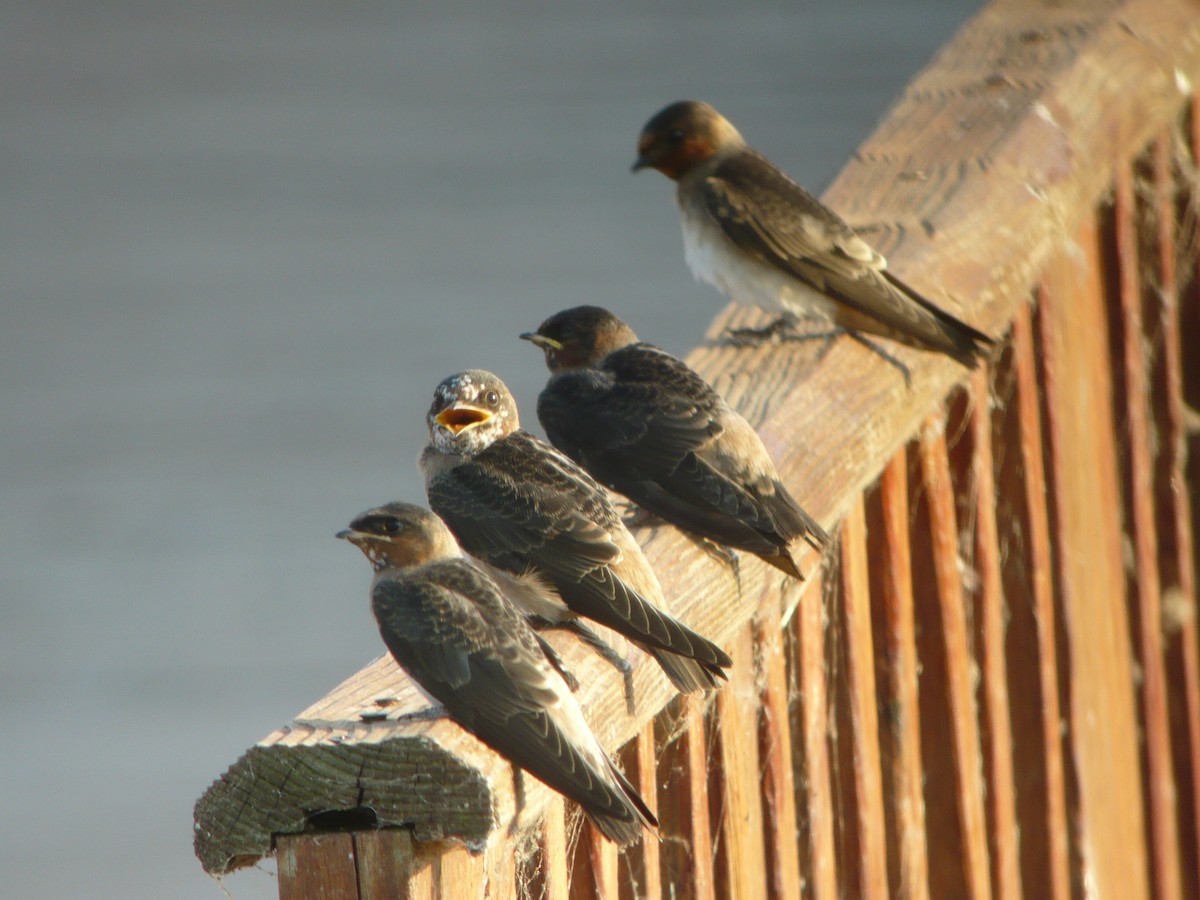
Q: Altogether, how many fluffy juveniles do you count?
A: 3